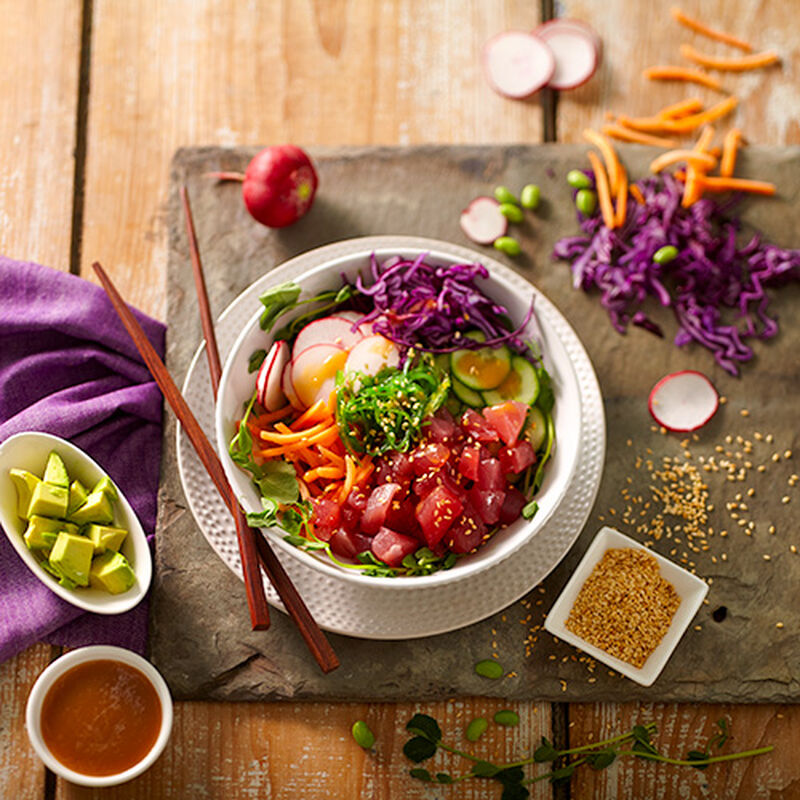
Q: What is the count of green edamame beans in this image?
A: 11